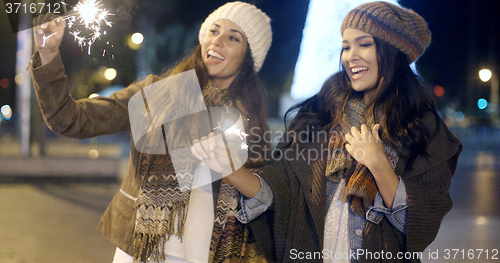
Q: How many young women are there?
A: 2